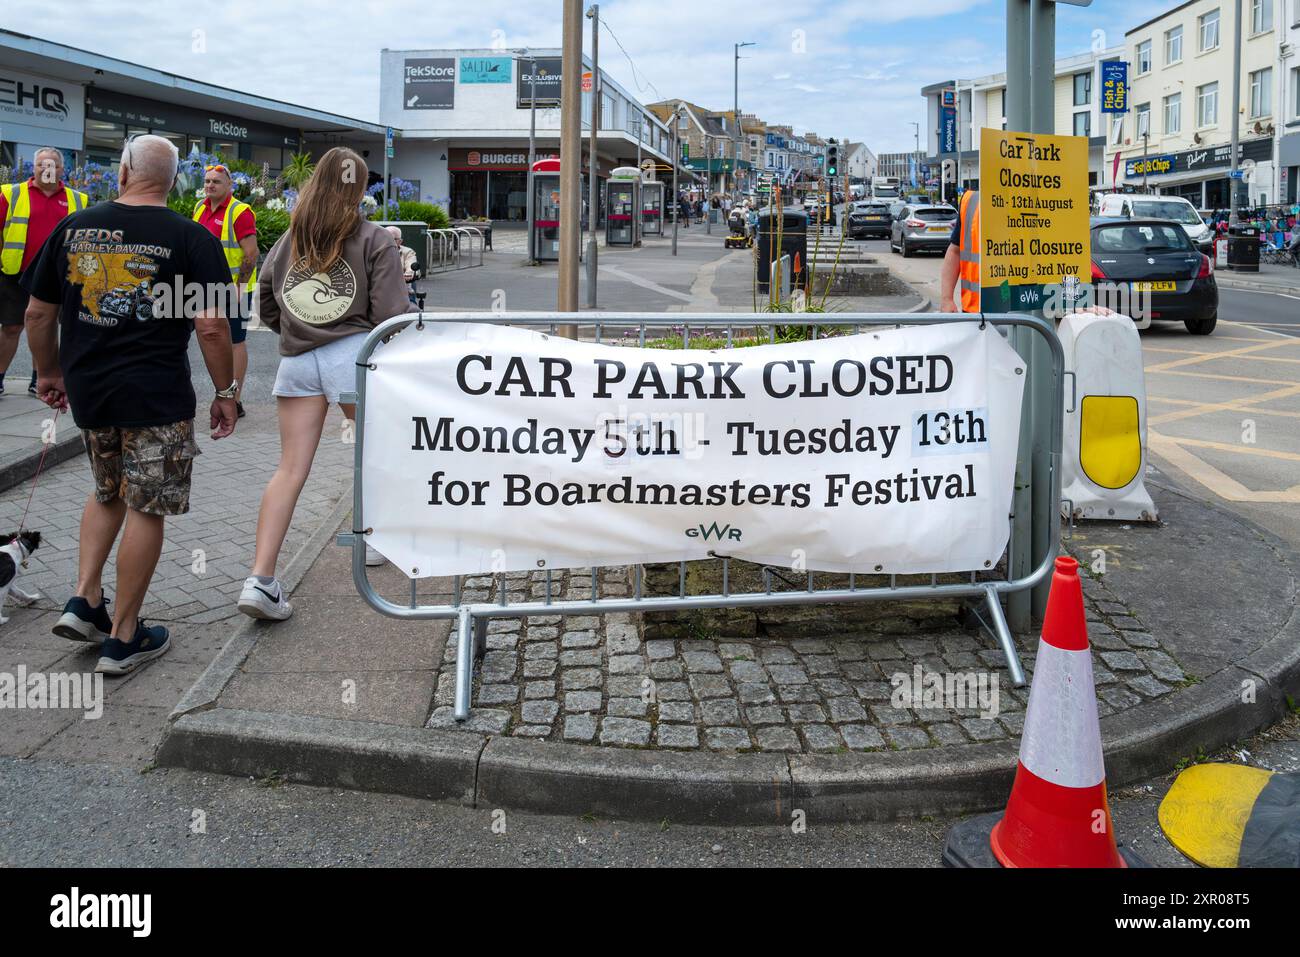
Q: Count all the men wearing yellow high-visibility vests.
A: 2